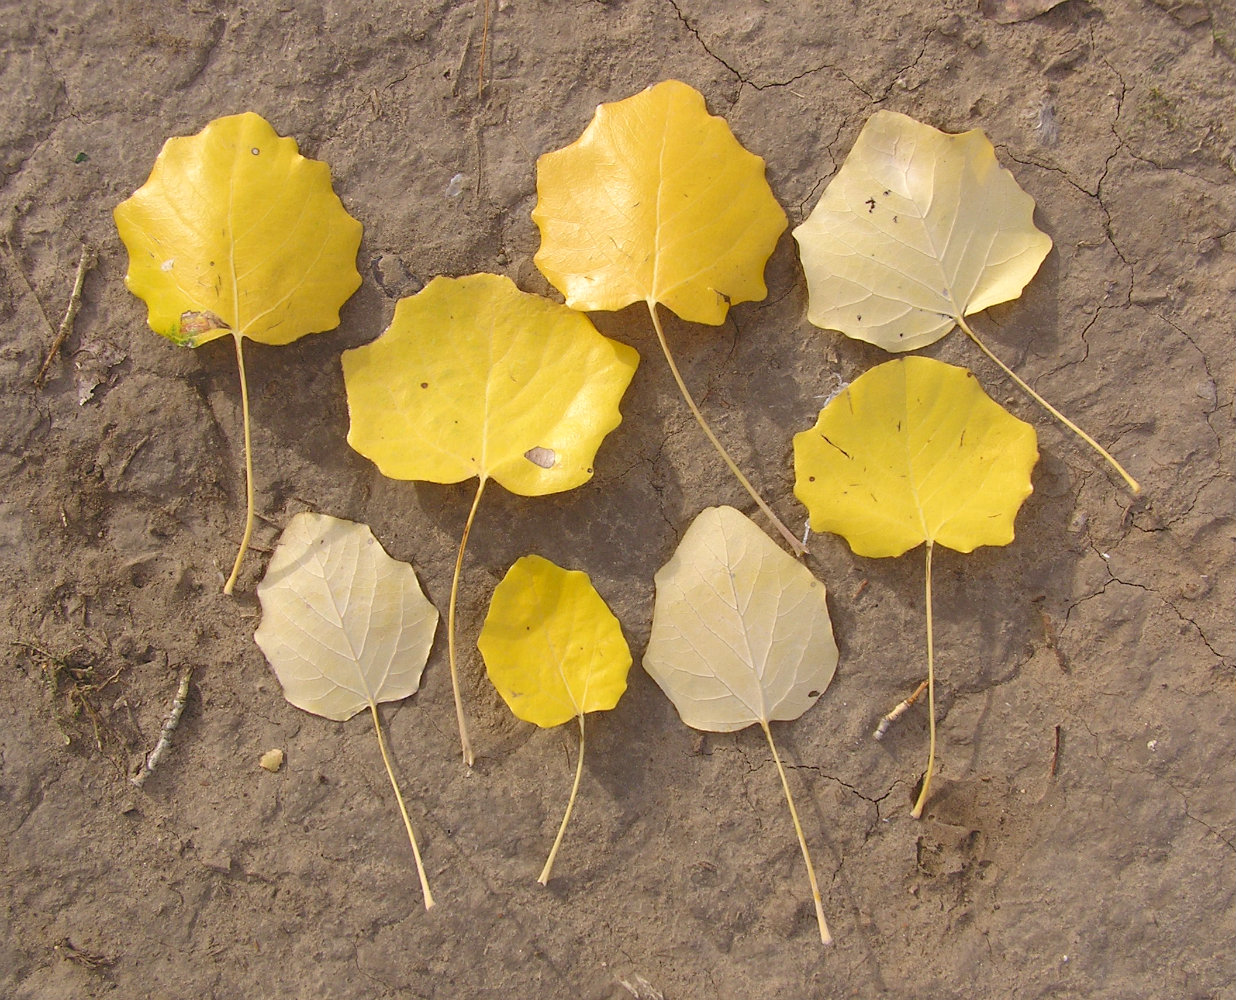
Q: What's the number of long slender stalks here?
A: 8